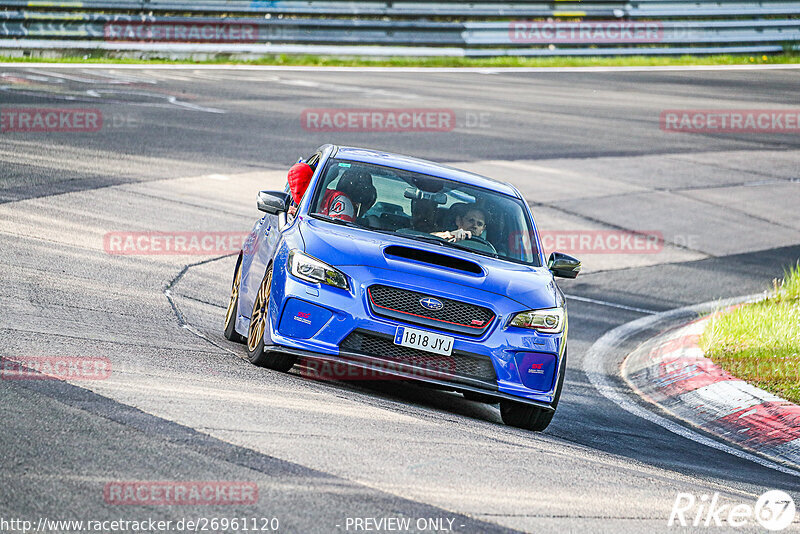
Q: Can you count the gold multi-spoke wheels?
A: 2